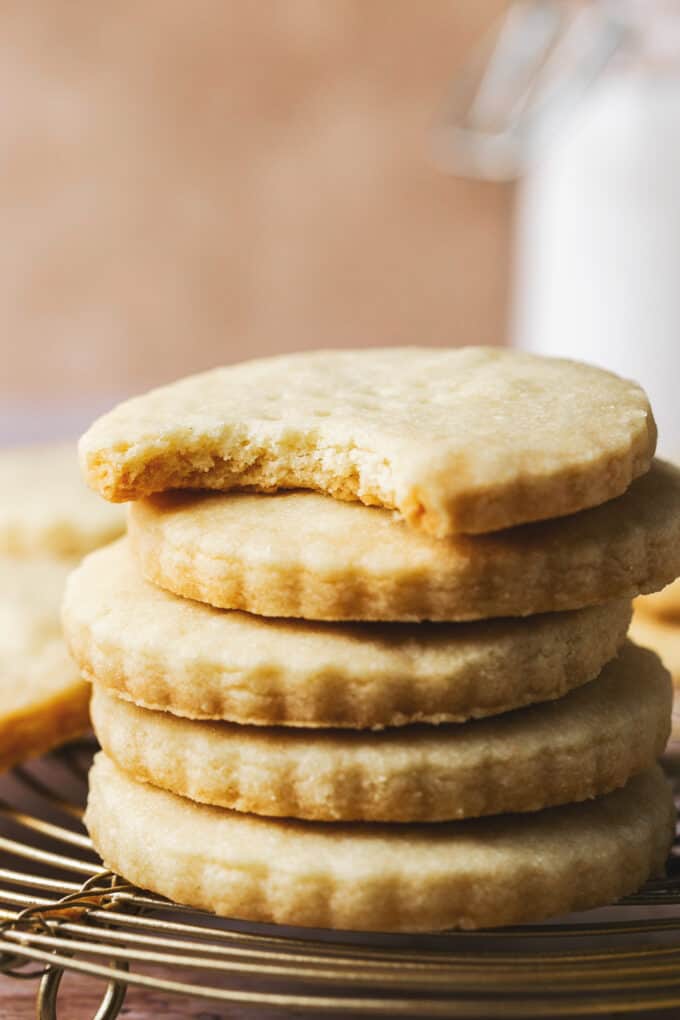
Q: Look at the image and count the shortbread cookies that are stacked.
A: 5